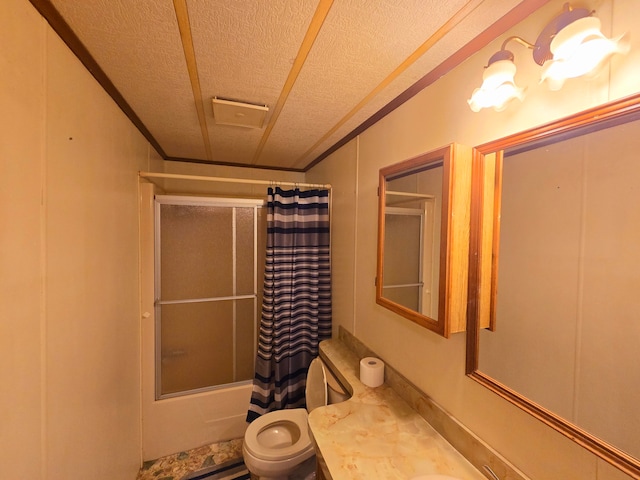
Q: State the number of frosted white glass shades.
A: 2